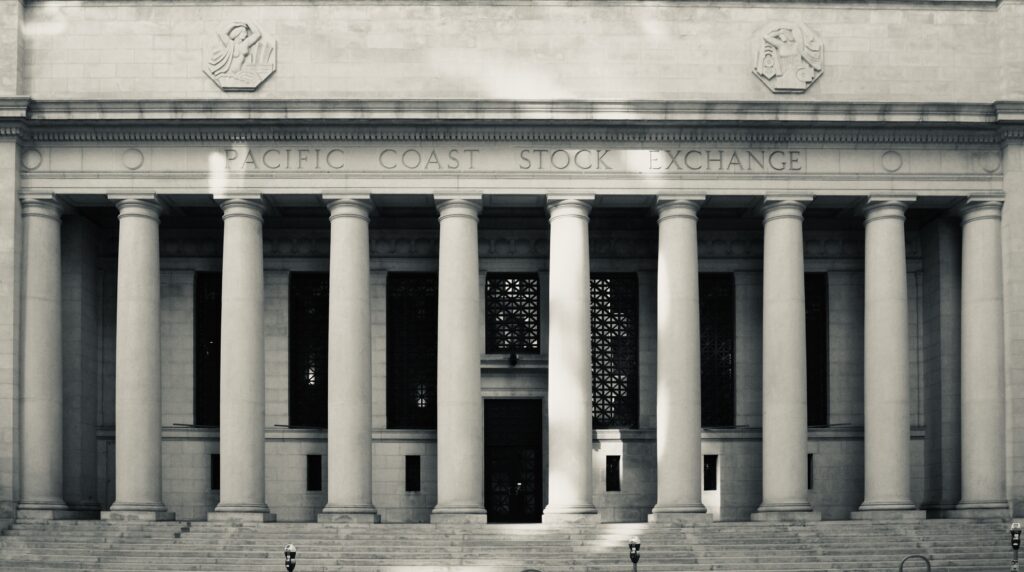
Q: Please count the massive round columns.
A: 10